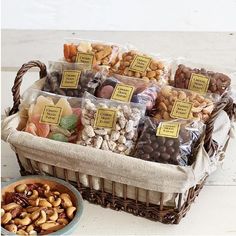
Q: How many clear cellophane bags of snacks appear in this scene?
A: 9